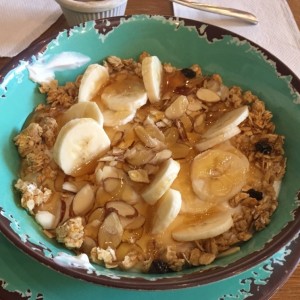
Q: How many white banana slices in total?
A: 12